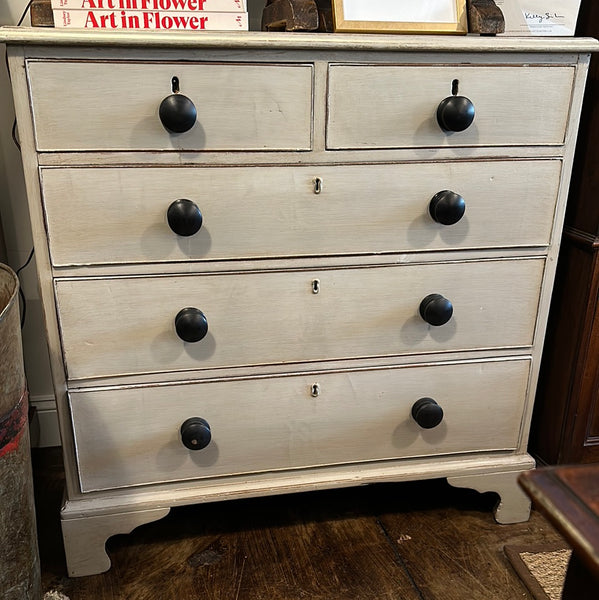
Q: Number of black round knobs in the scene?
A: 8